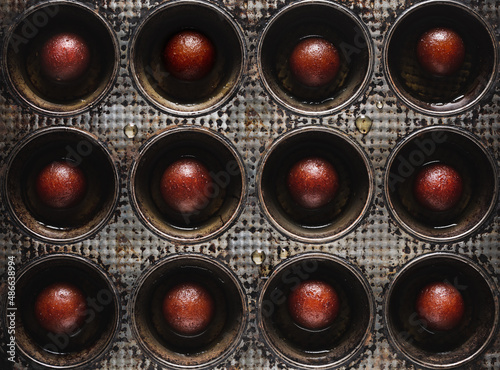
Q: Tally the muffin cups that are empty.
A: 0